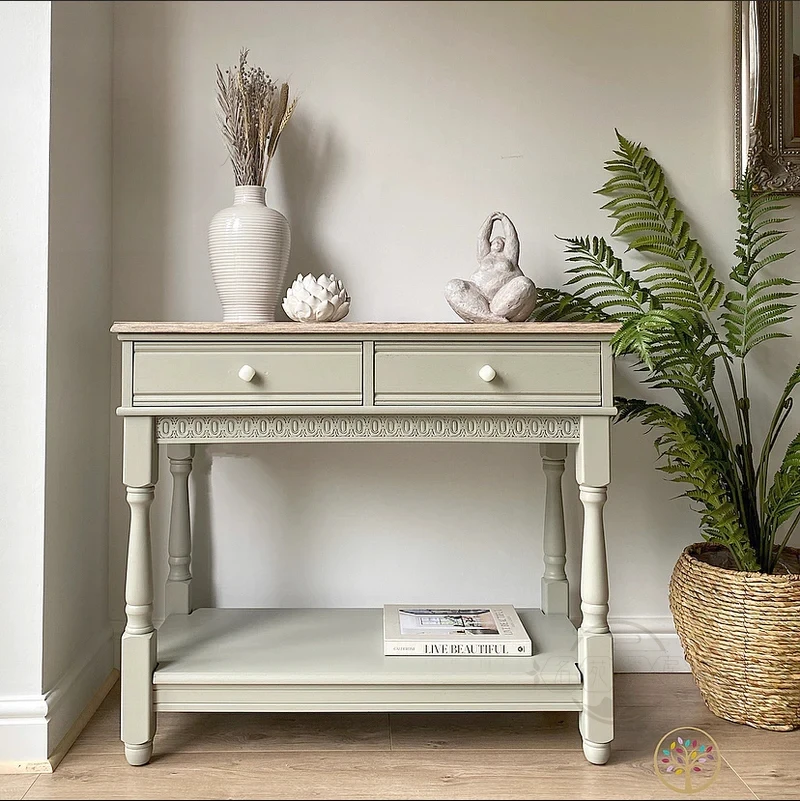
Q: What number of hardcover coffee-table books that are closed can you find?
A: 1